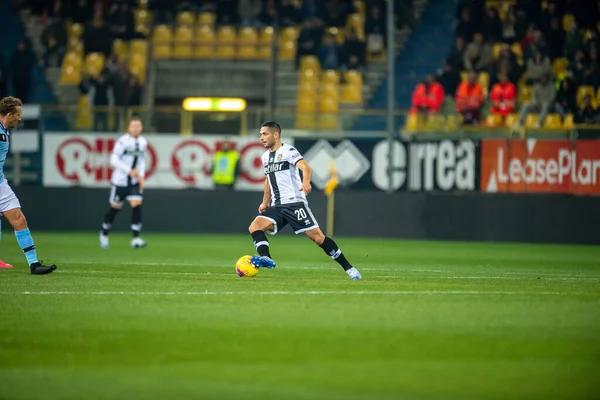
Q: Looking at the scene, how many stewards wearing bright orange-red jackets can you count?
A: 3